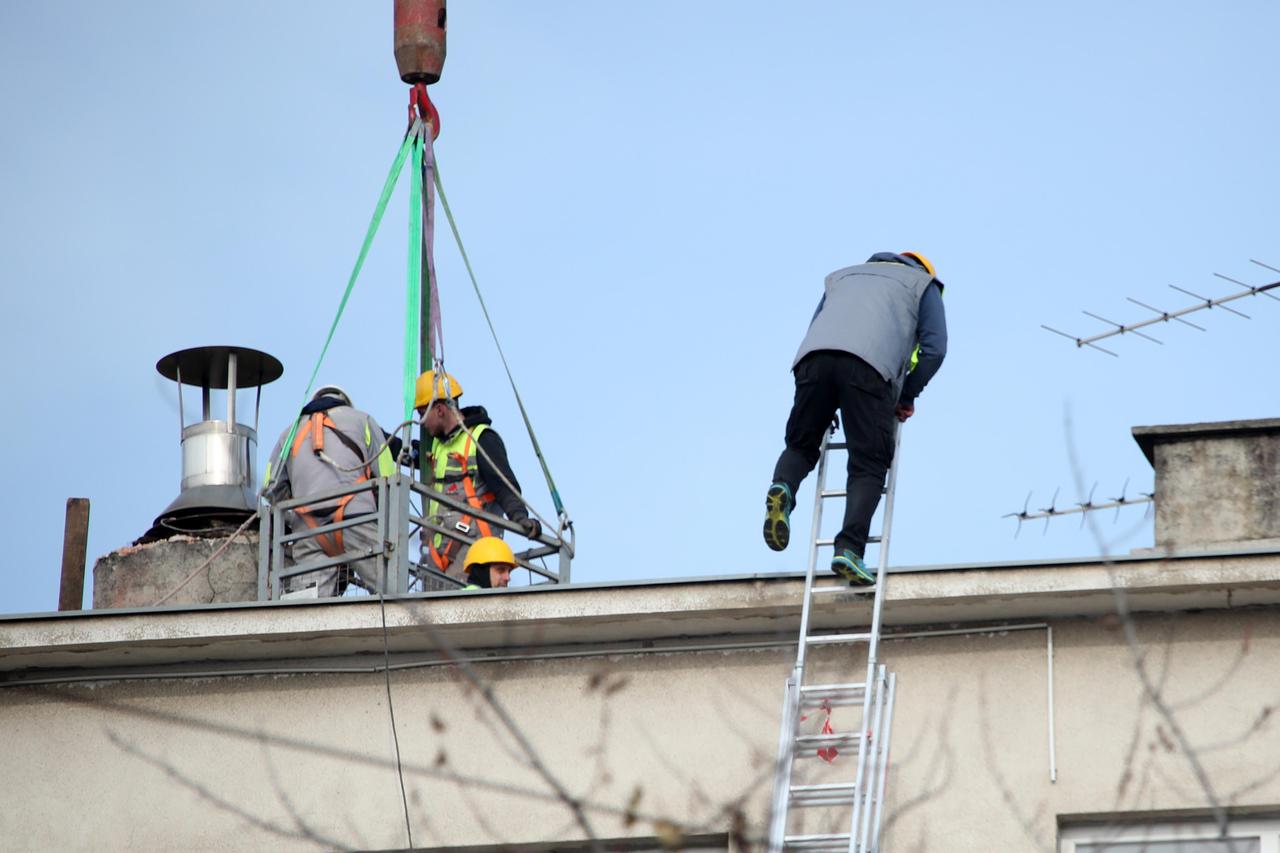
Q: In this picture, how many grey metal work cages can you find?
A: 1